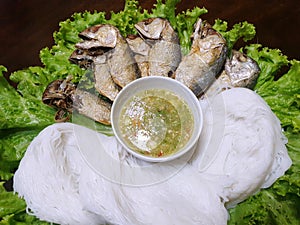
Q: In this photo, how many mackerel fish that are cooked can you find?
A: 7